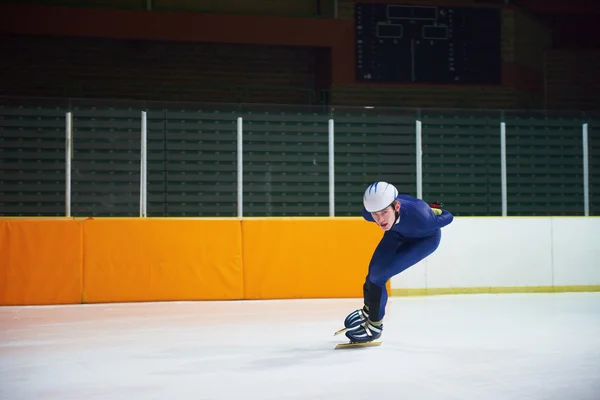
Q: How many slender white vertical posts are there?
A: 7